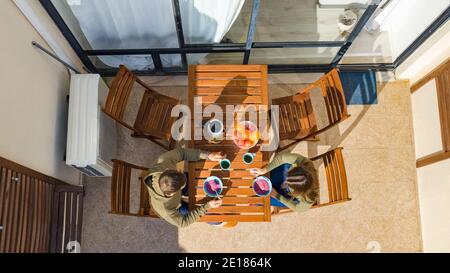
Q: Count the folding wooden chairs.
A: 4